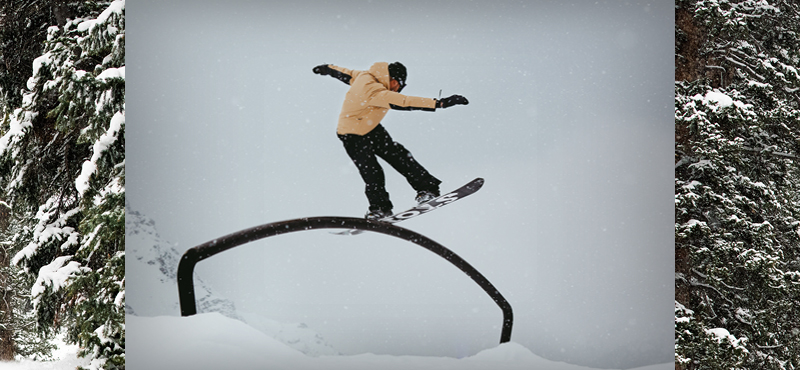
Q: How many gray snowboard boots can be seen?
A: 2